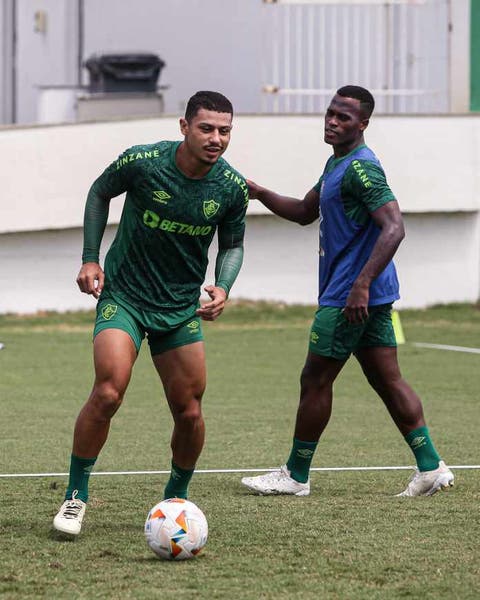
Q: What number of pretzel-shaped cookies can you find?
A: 0